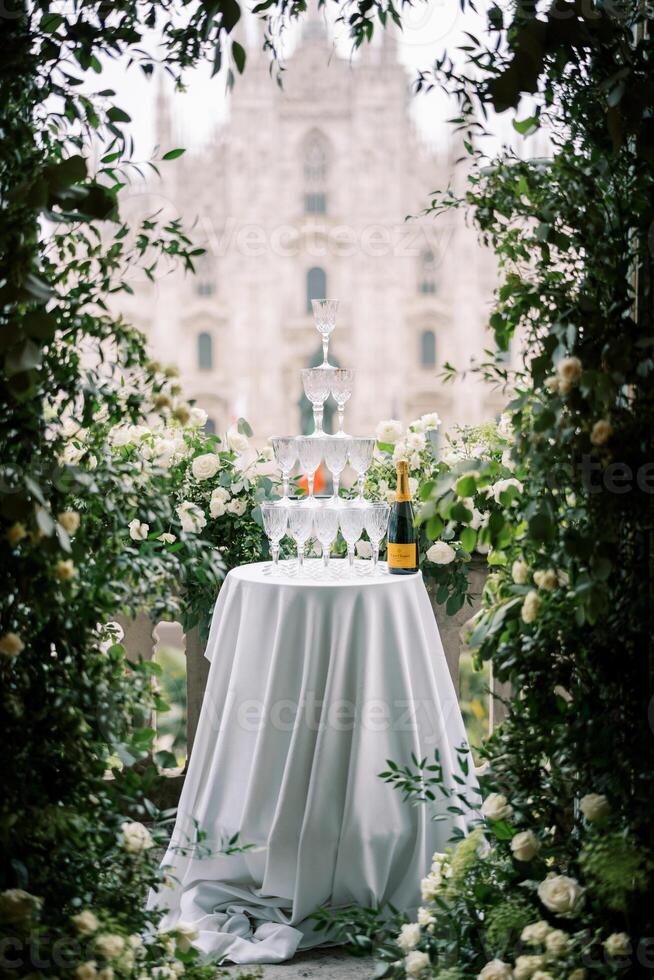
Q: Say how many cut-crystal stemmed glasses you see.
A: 12